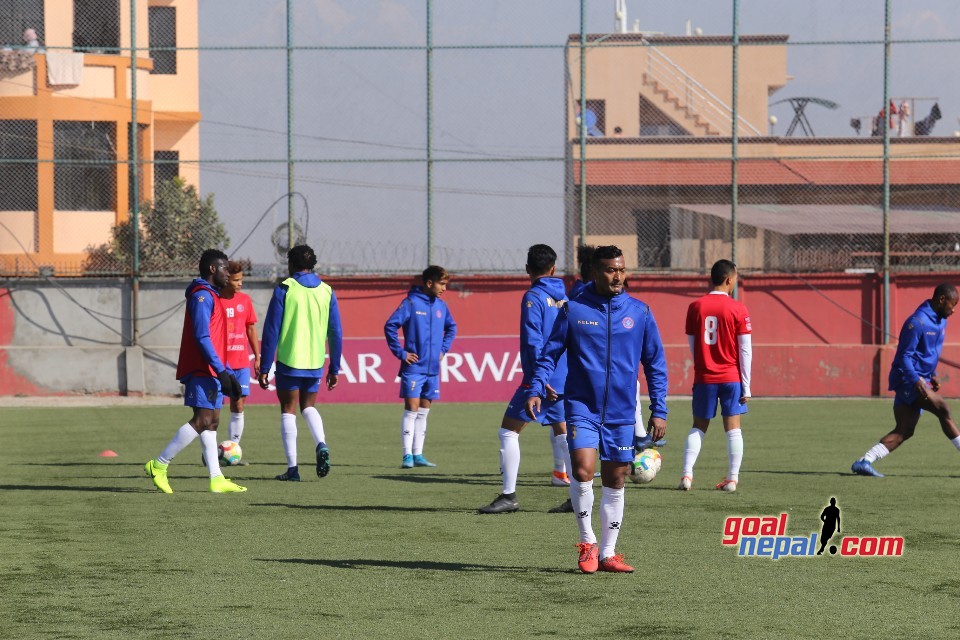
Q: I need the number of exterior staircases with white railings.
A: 1